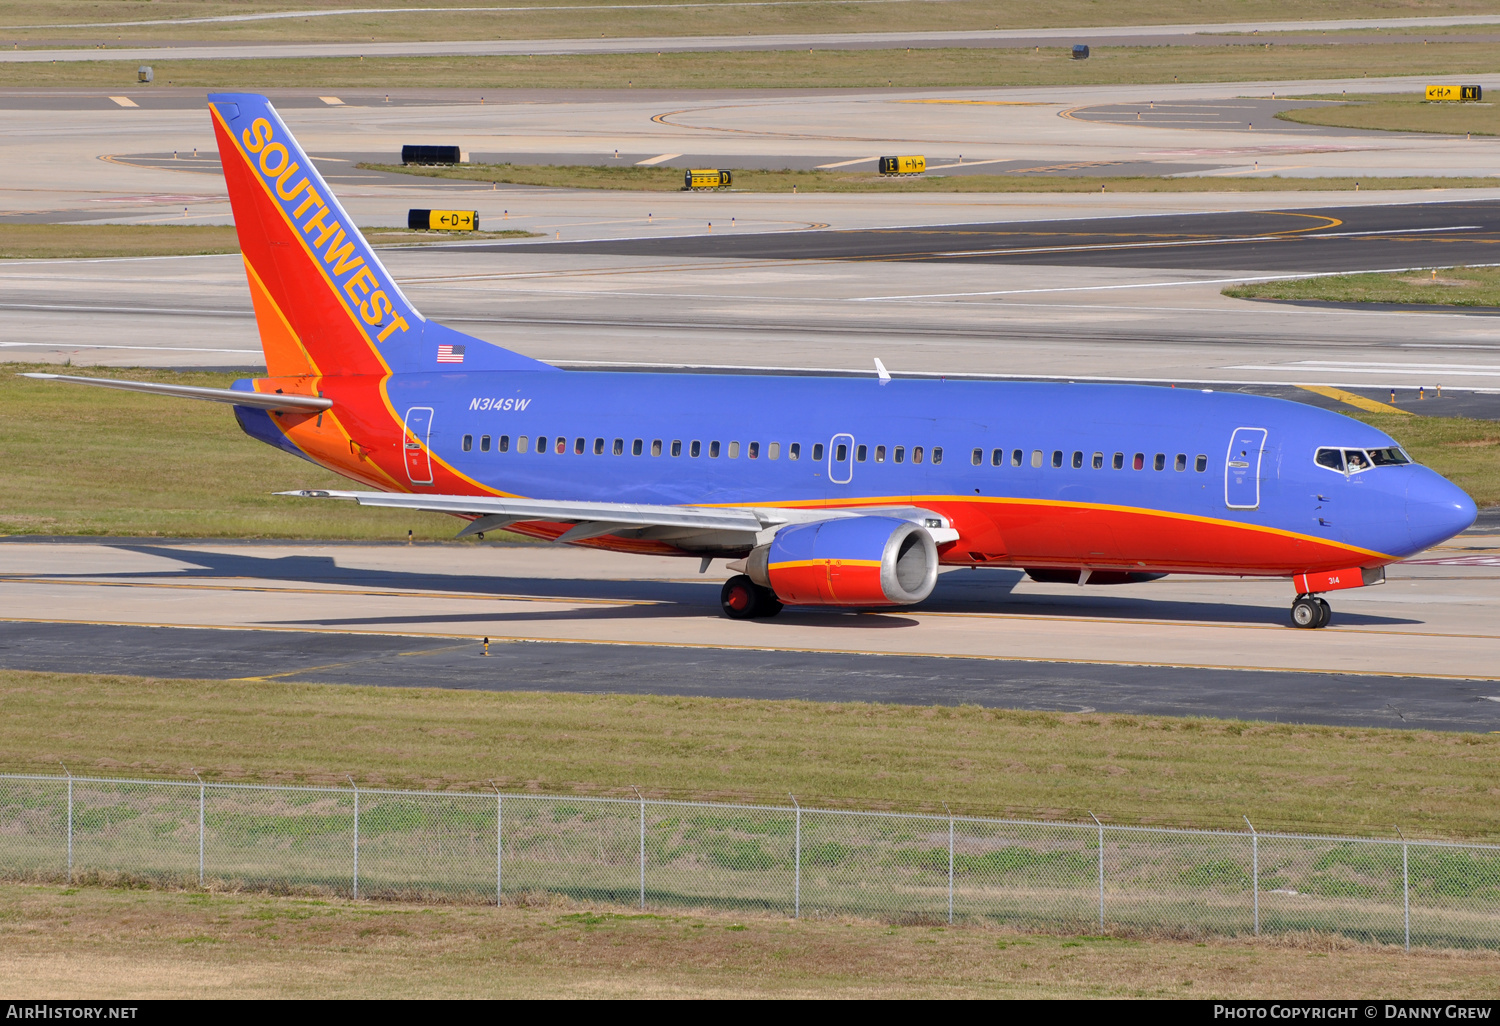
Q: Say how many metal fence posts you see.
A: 10